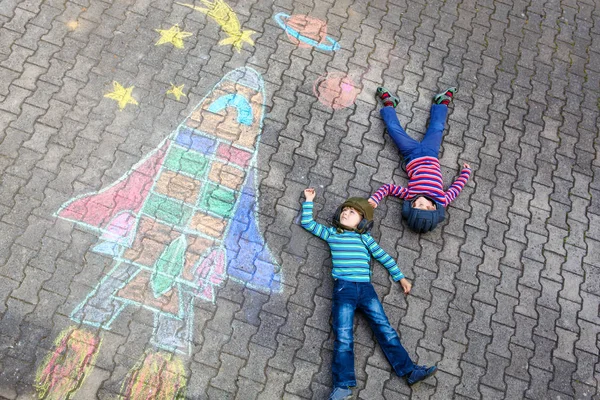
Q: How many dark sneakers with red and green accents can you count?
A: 2